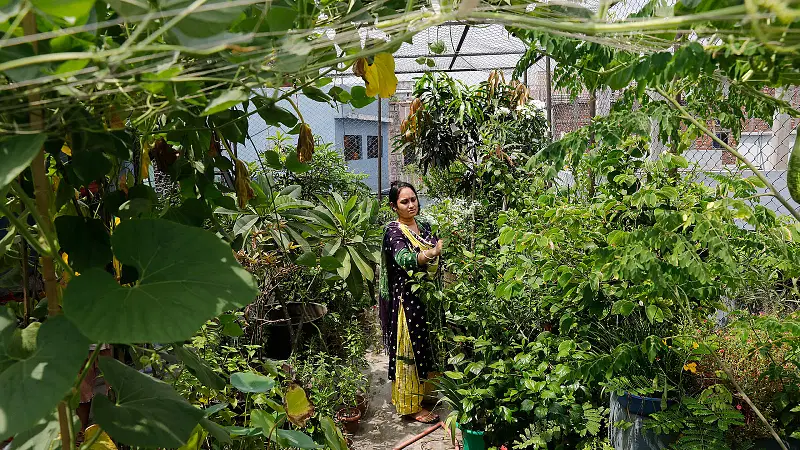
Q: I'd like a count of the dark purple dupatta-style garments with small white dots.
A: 1